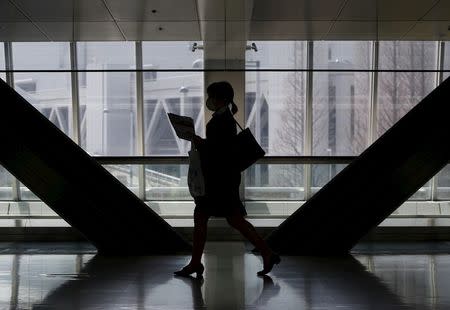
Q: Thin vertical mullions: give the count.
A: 6